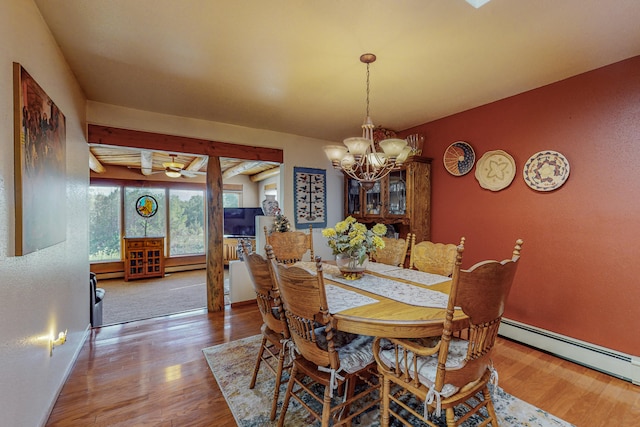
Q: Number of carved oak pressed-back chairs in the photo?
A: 6